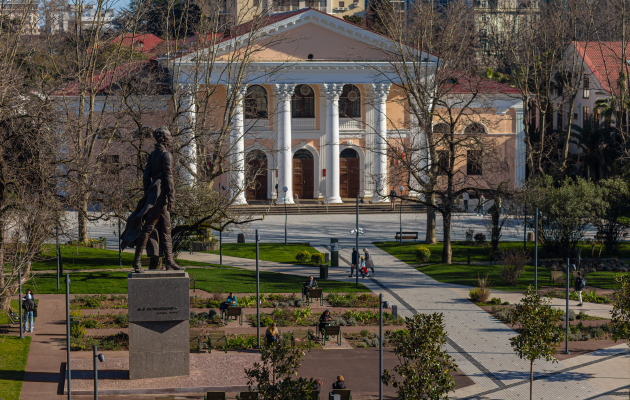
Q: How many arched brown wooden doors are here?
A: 3